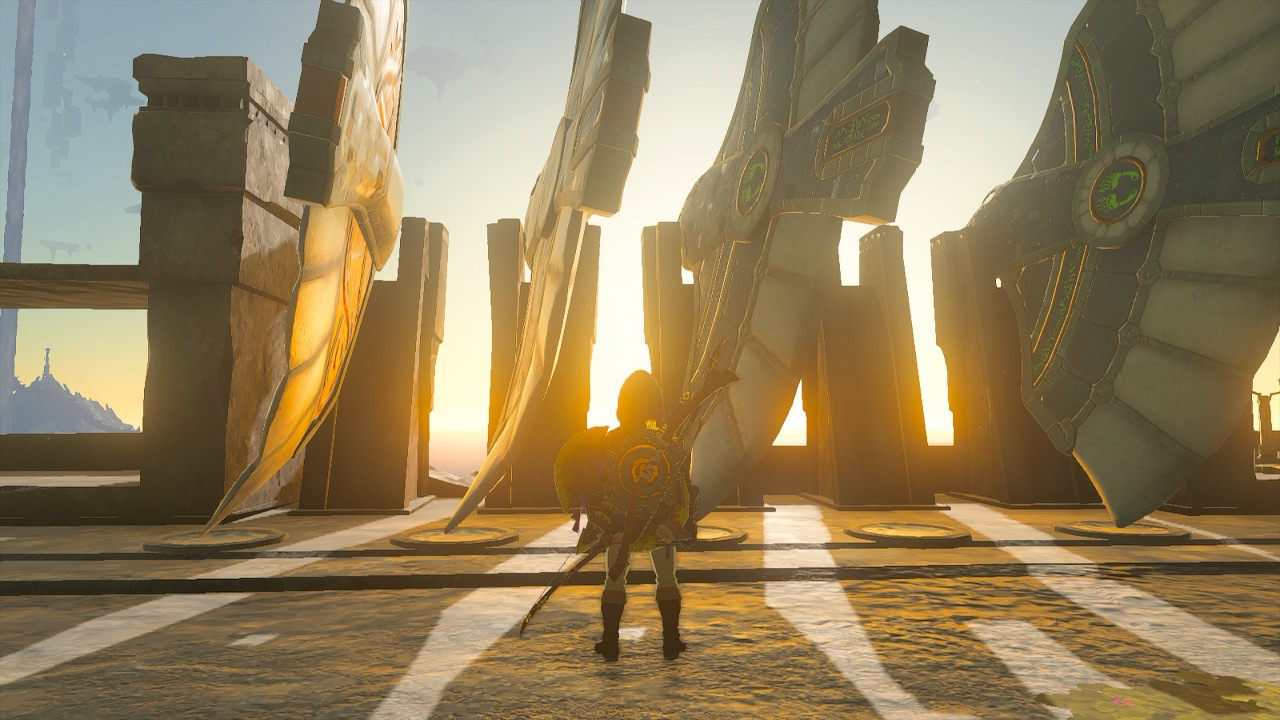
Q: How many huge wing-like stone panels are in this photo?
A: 4